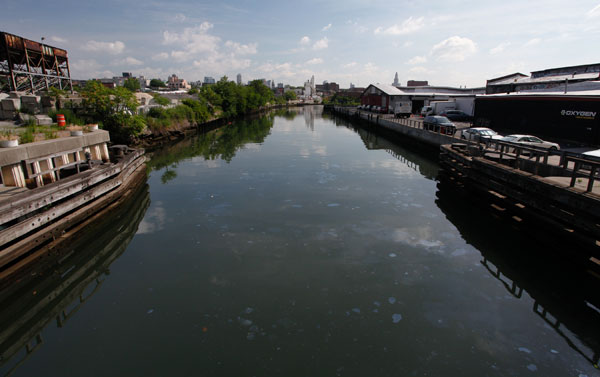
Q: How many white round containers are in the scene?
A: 3